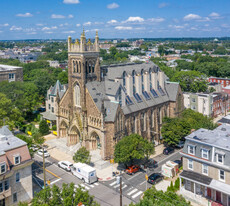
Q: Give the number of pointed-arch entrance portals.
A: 3